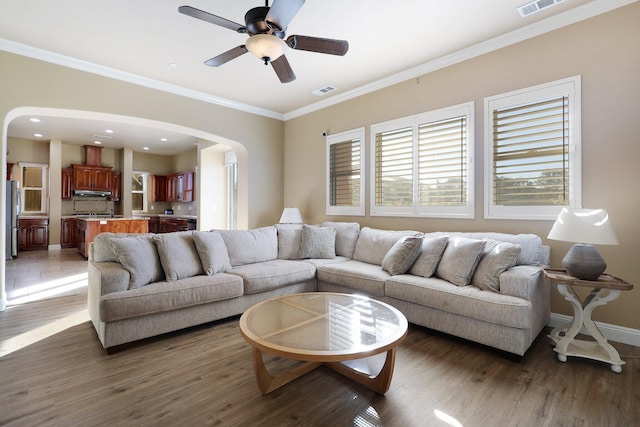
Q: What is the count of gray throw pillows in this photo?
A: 8